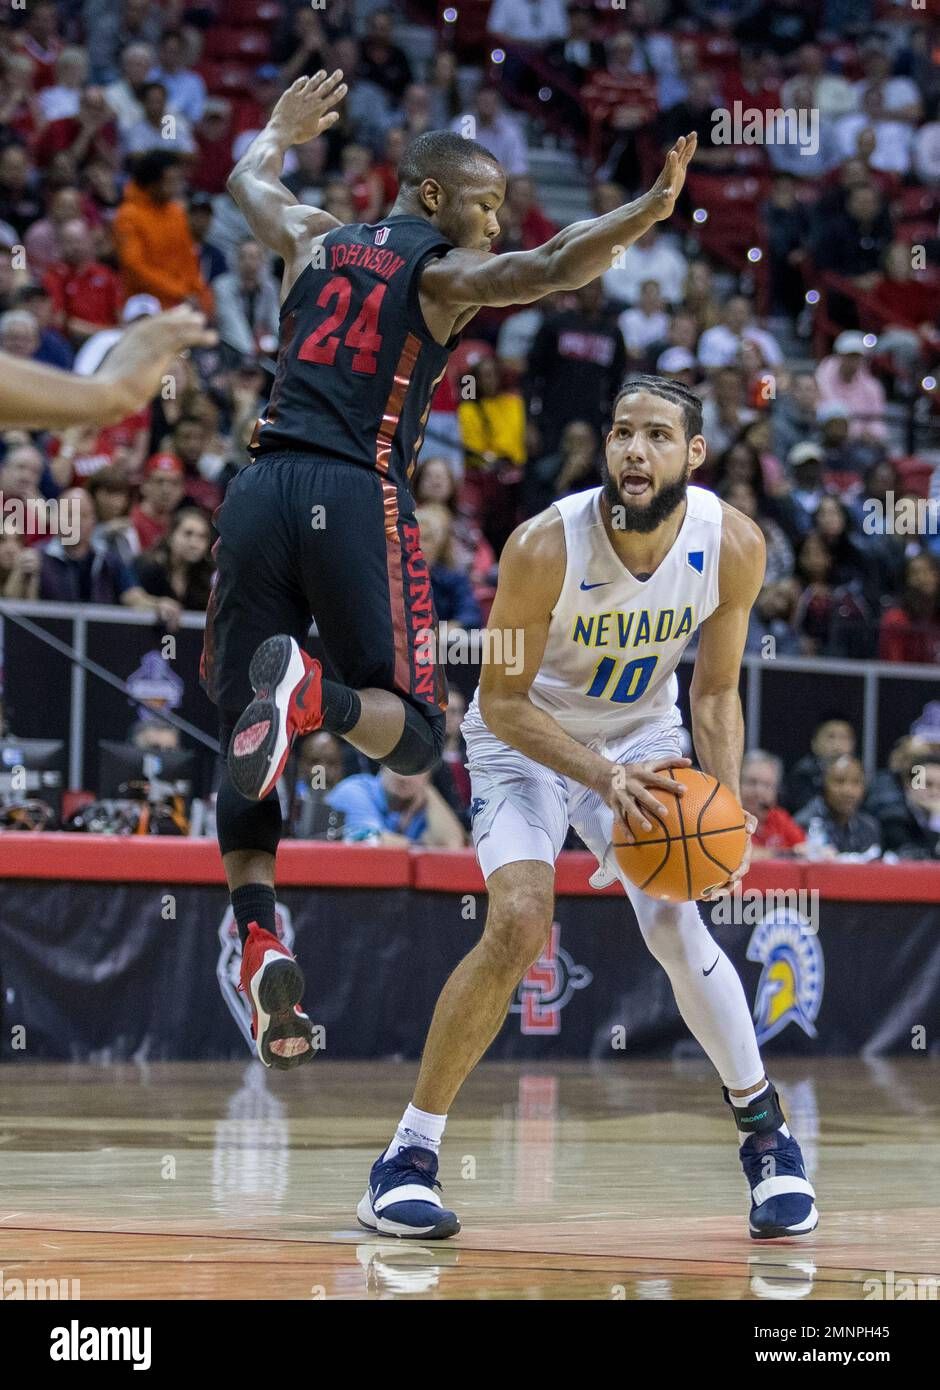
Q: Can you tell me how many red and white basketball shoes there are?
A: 2